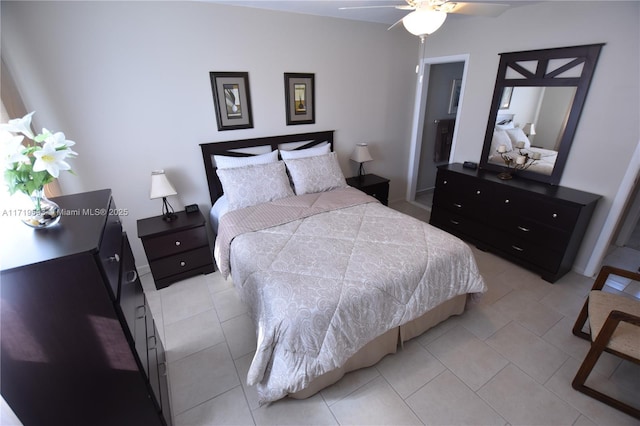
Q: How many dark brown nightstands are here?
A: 2